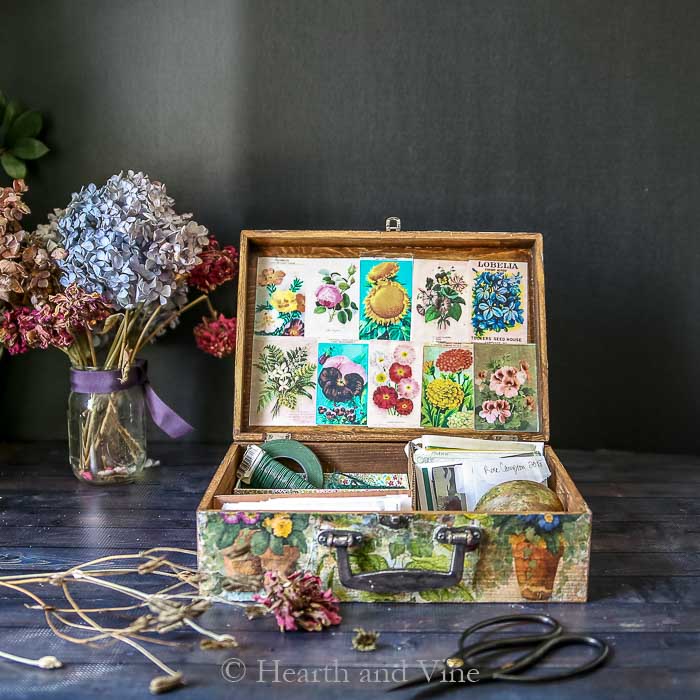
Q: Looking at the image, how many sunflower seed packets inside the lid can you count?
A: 1